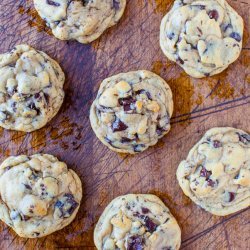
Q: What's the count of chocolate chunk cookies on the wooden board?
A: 7